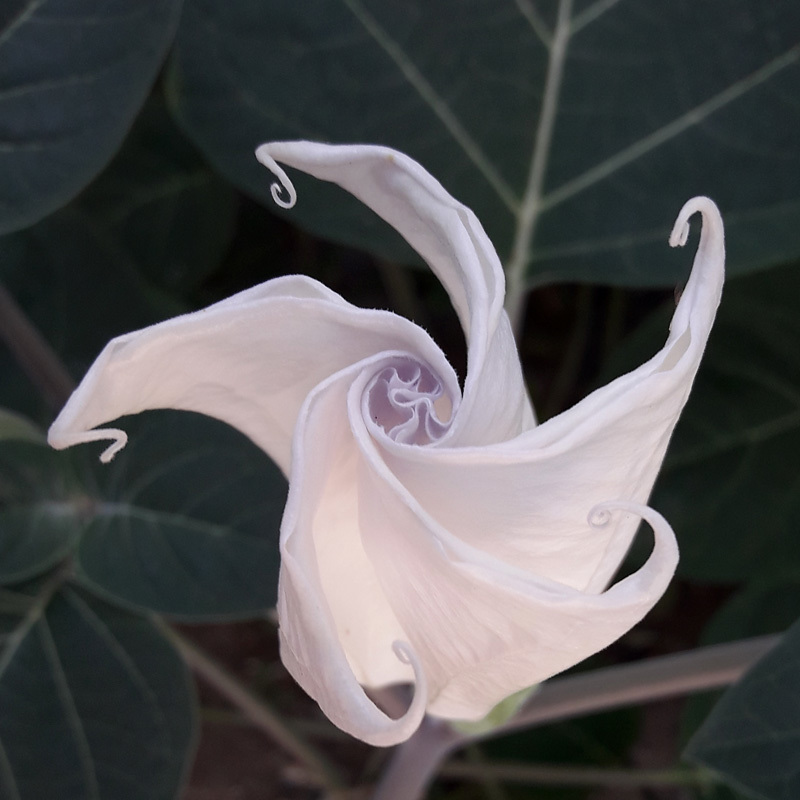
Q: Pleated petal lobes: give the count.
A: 5